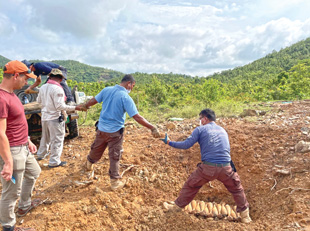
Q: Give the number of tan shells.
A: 13